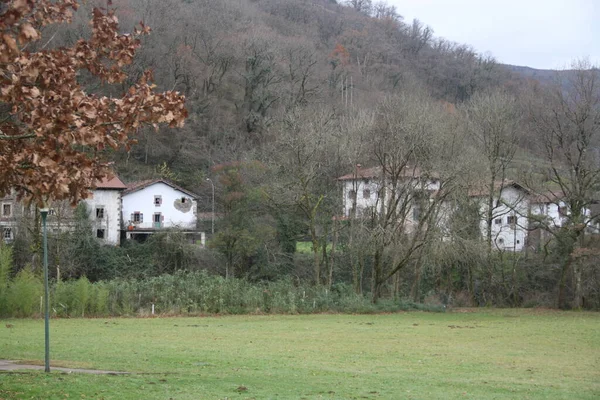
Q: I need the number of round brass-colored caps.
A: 0